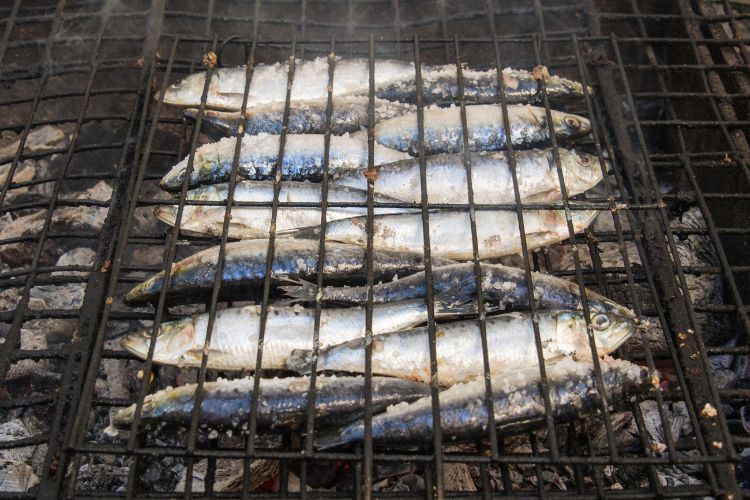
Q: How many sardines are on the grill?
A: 14